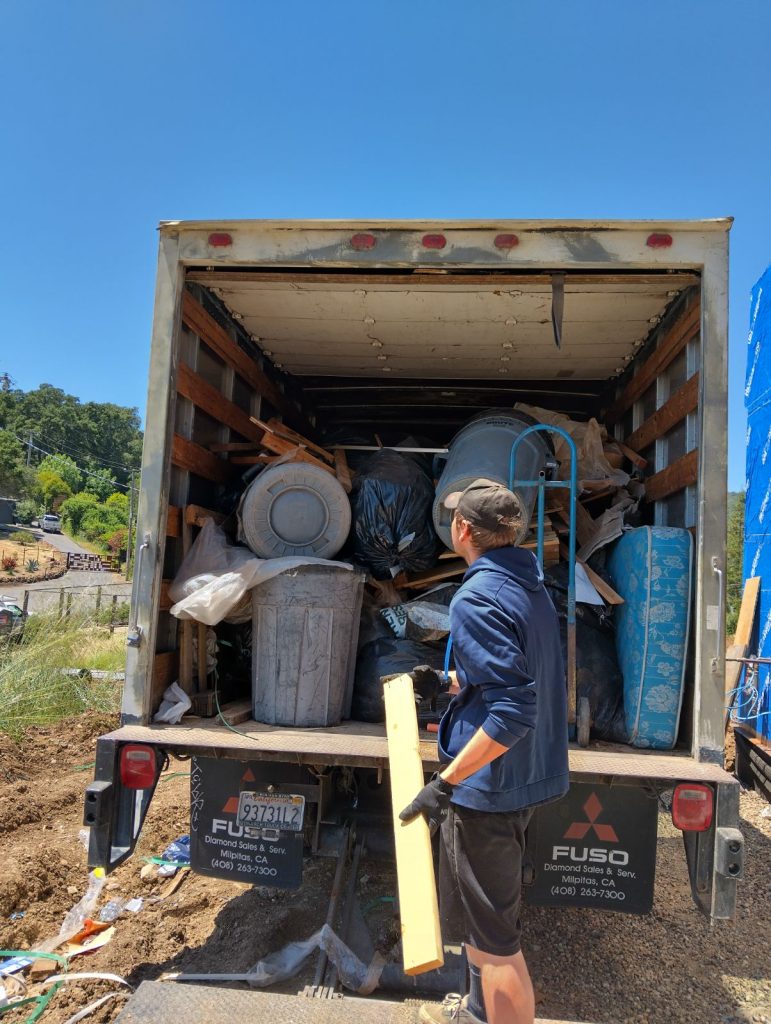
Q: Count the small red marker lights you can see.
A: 5